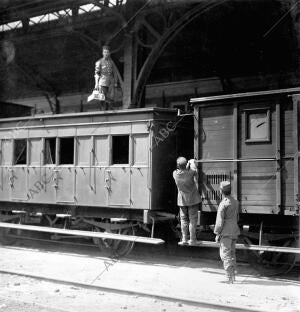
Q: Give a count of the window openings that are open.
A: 4